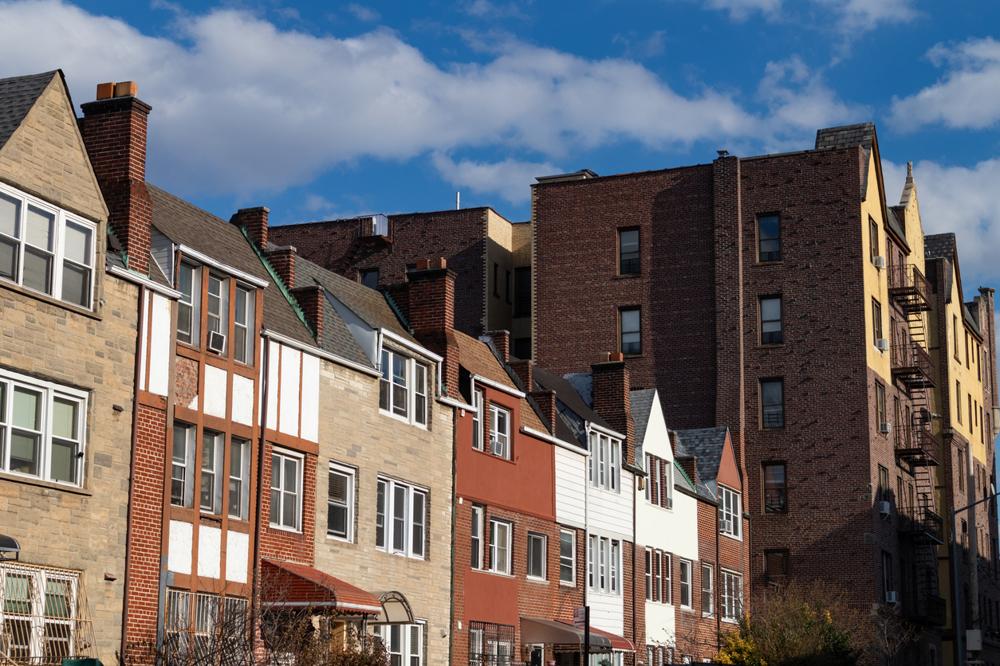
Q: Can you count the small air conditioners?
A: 8